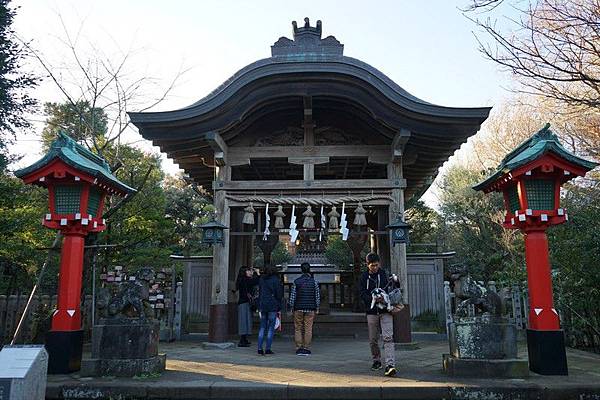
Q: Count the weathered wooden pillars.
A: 2